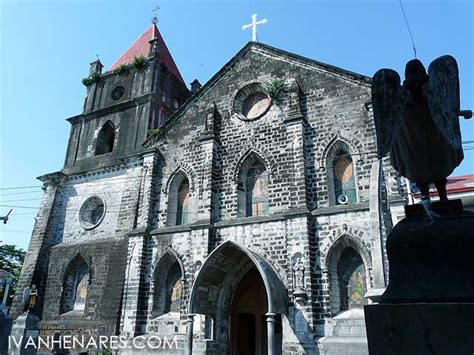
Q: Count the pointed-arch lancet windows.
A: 7